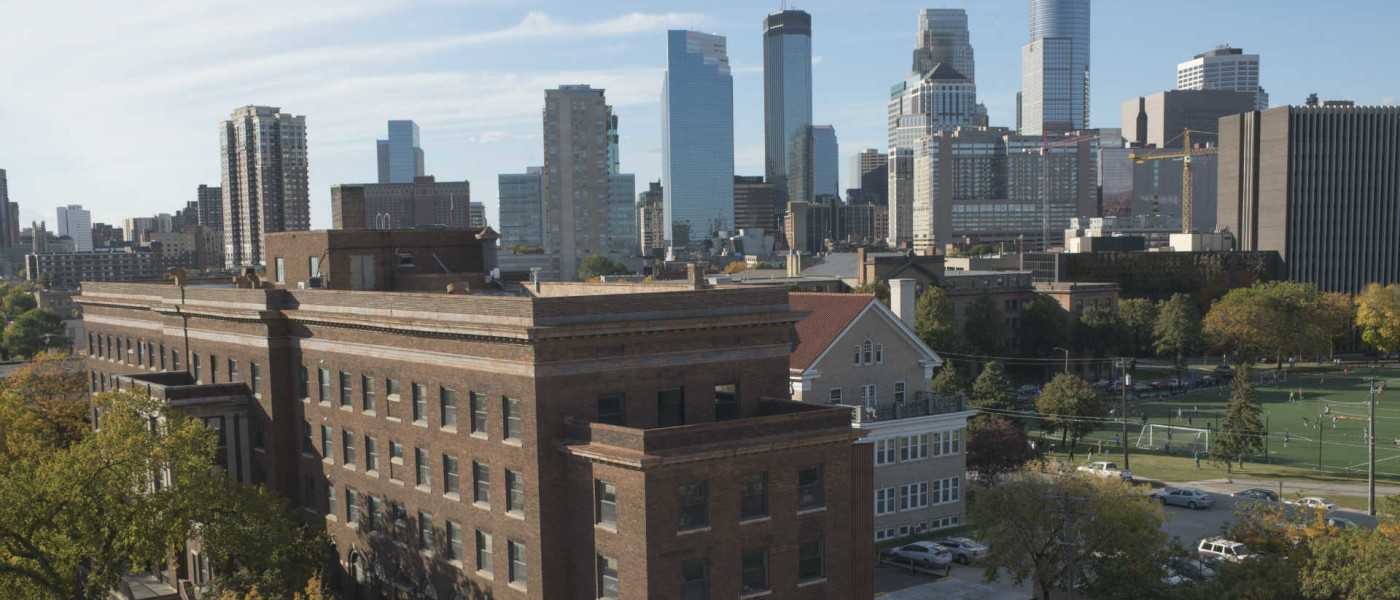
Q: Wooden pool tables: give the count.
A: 0